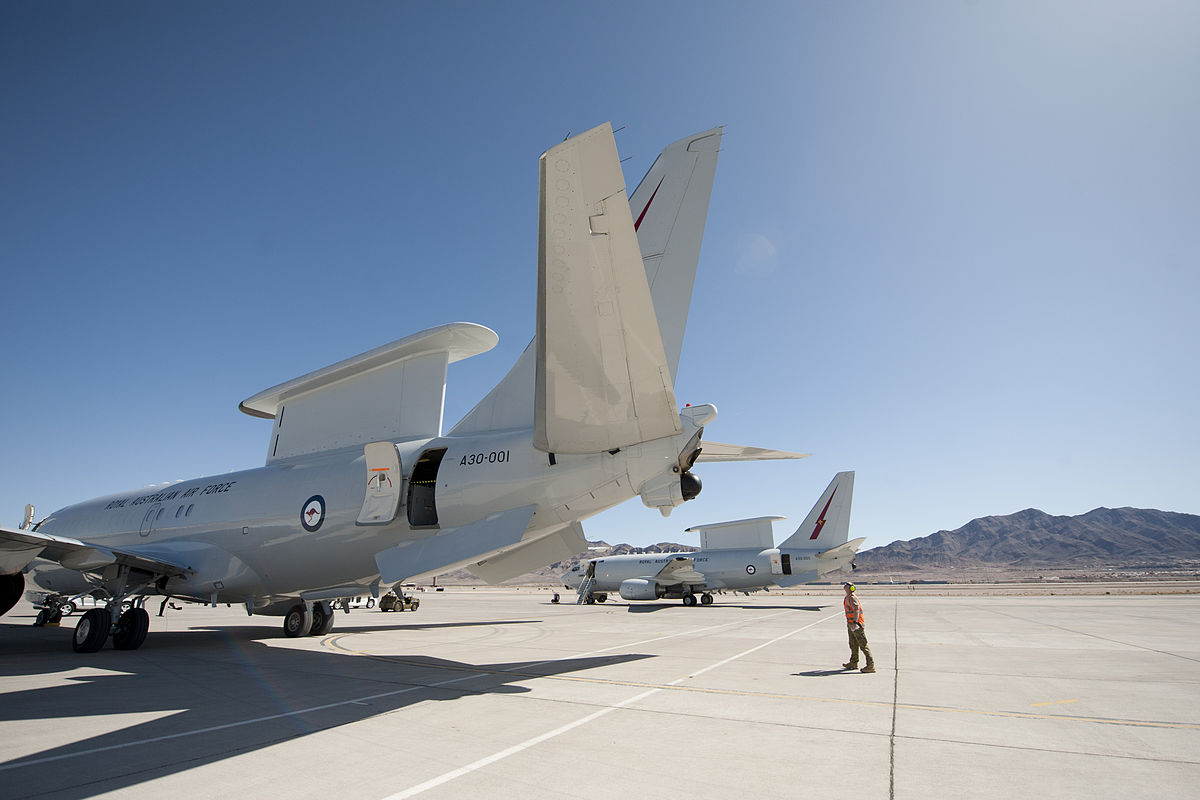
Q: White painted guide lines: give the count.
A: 2